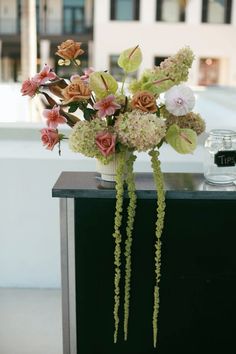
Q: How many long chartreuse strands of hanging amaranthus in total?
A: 3